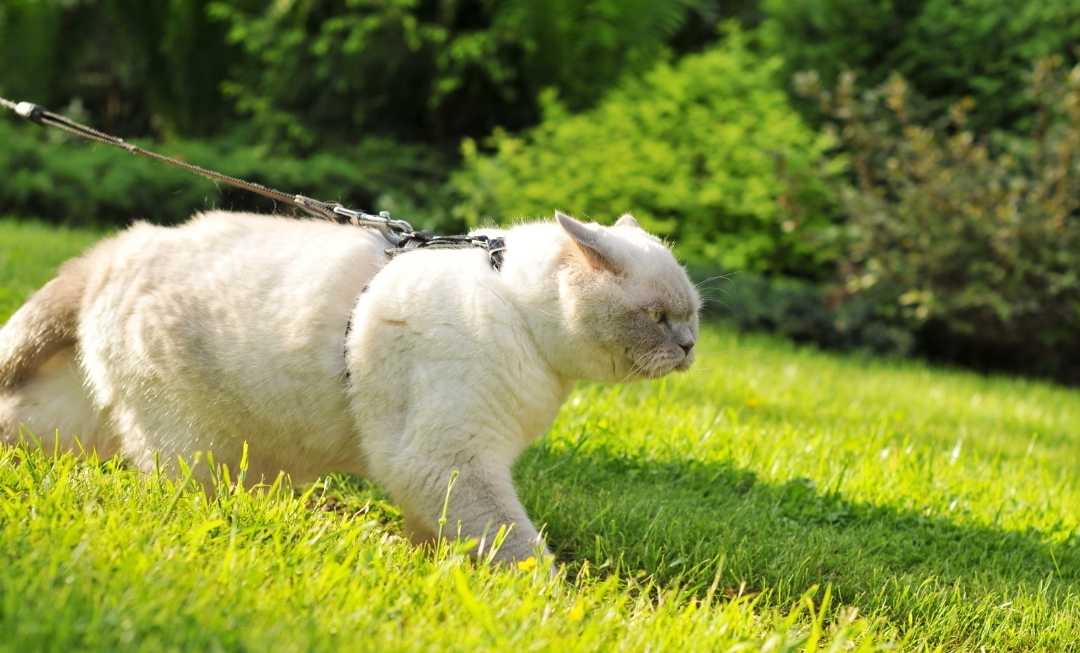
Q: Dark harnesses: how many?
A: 1